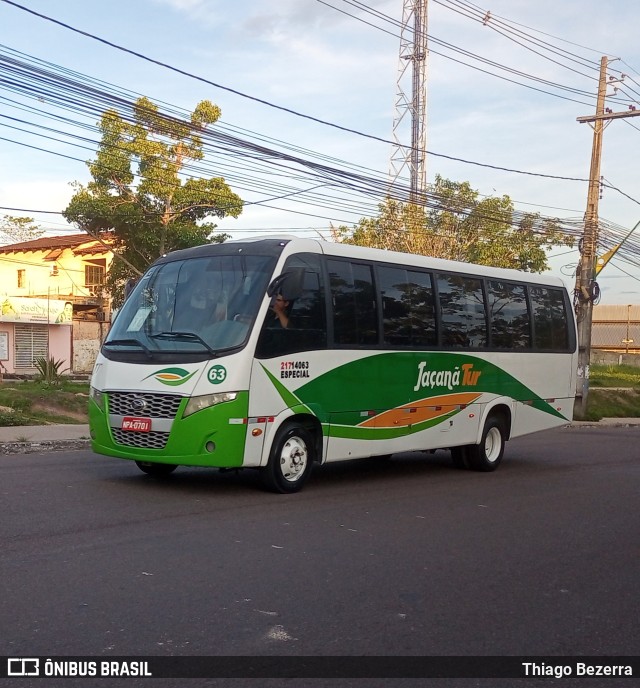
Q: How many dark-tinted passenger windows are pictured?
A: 5